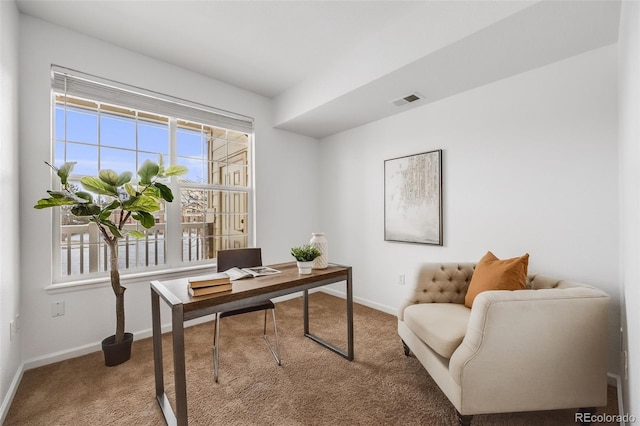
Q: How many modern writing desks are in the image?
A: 1